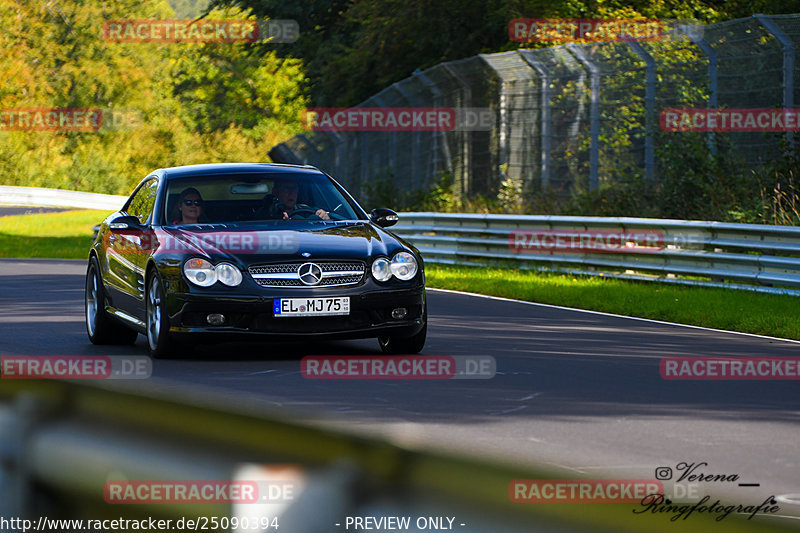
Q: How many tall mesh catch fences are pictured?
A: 1